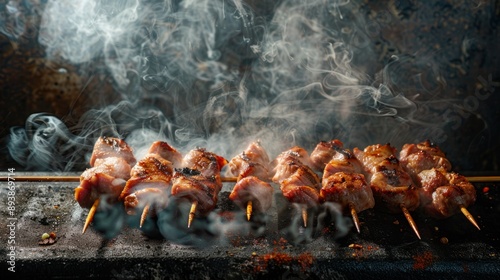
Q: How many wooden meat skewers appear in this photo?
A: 8